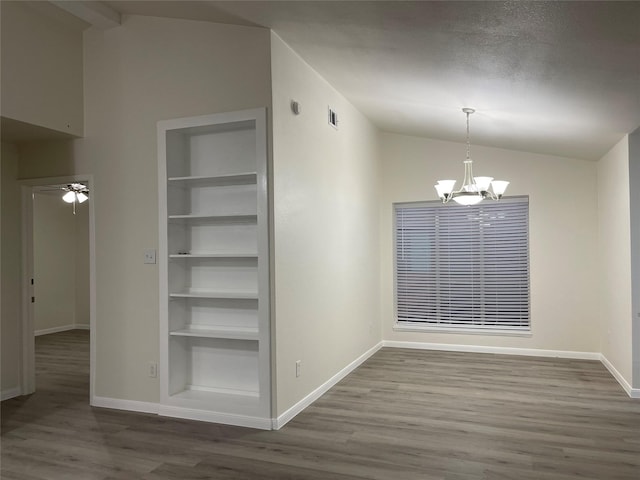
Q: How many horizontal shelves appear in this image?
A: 5